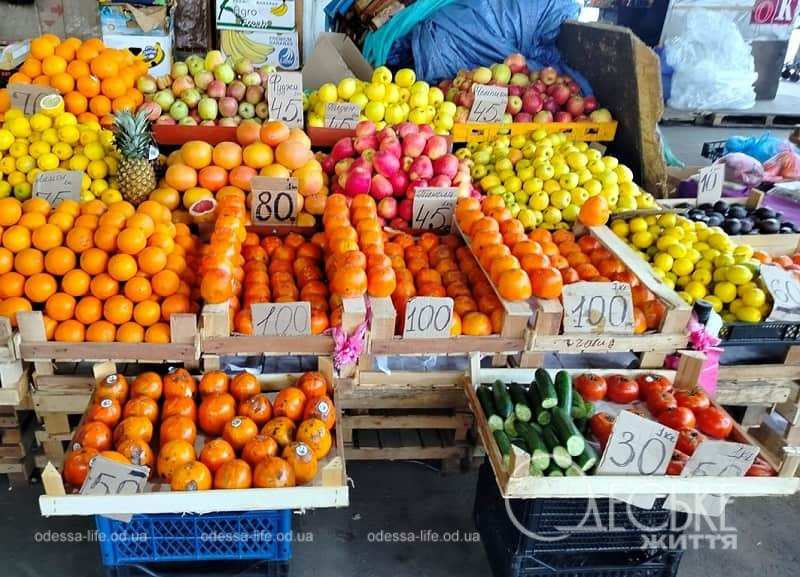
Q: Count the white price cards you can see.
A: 15